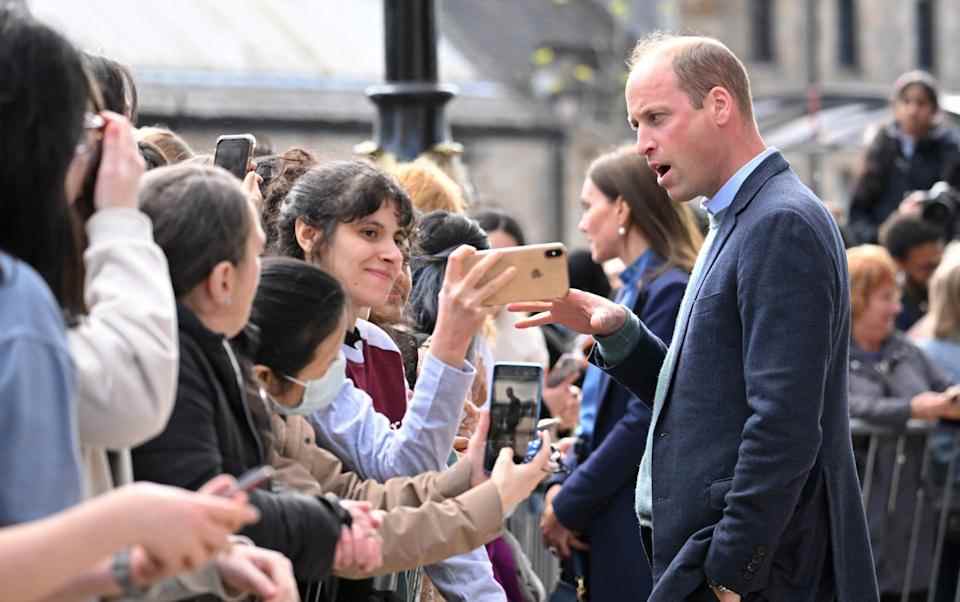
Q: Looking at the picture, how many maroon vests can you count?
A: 1